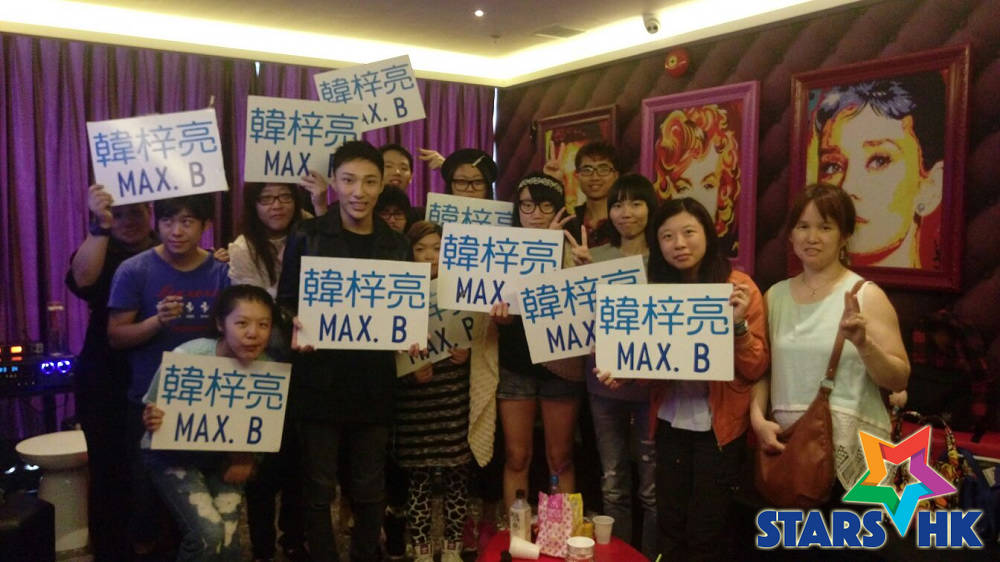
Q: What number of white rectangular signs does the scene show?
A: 10